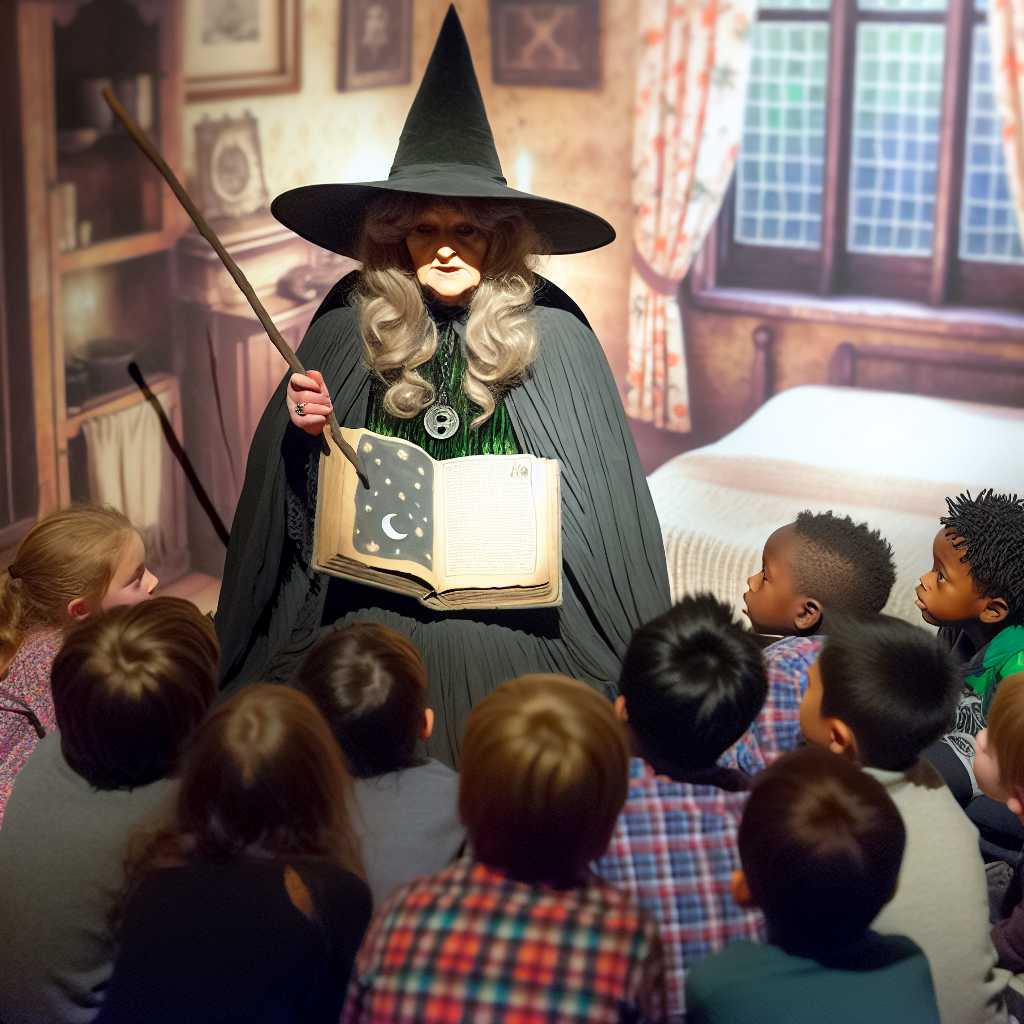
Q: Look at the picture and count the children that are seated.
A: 11